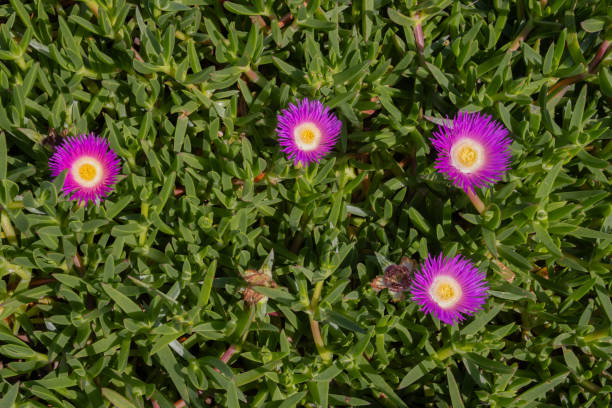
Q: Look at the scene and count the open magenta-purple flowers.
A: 4